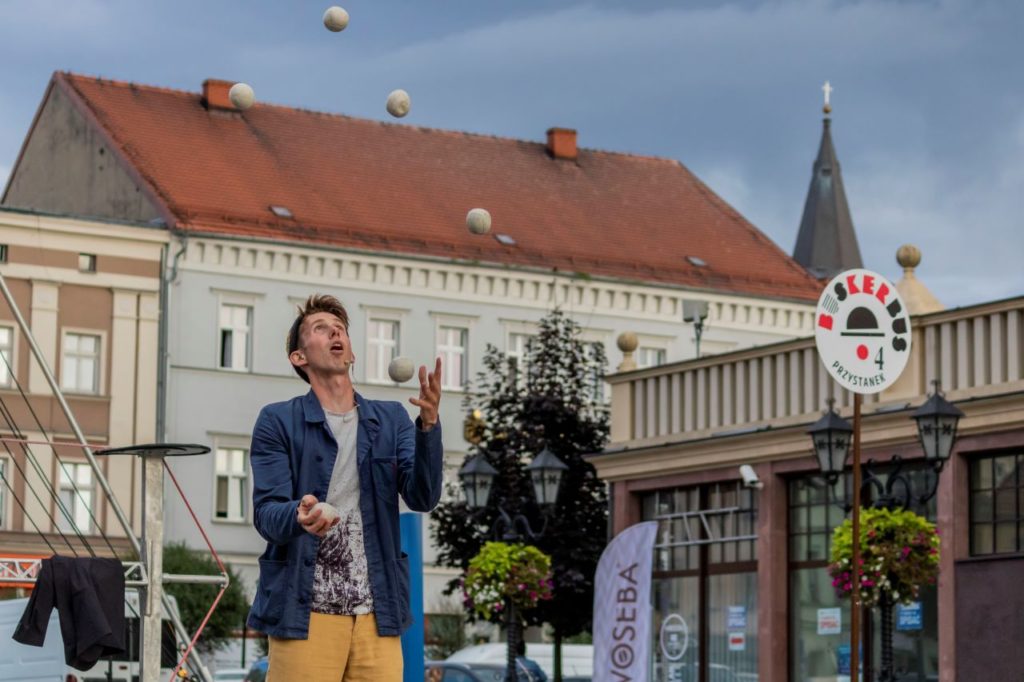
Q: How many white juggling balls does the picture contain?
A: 6